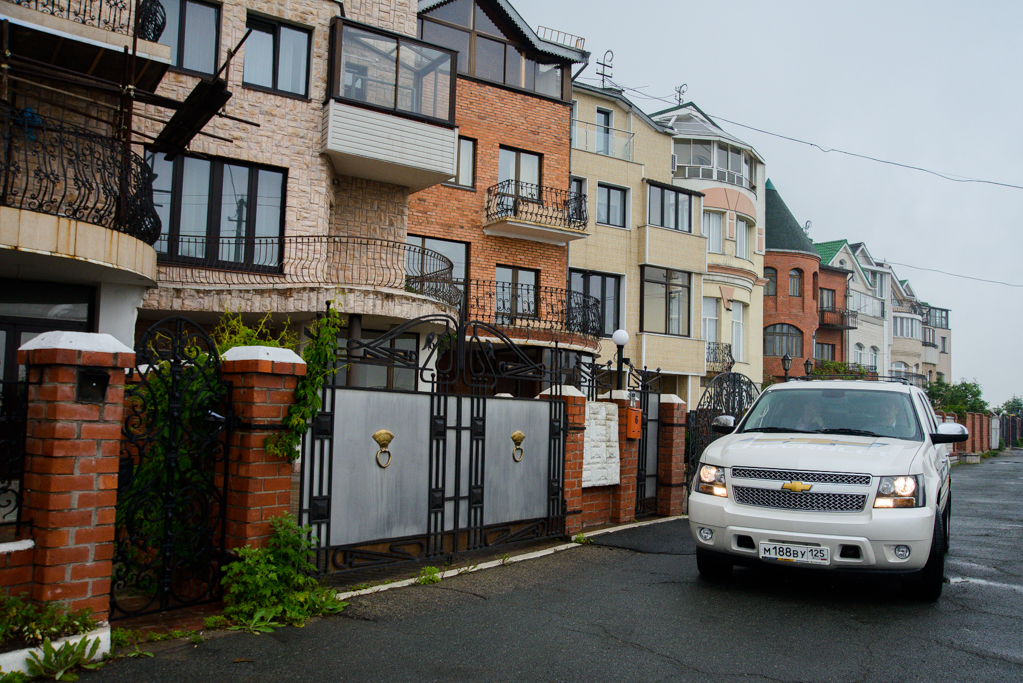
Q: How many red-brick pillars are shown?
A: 5